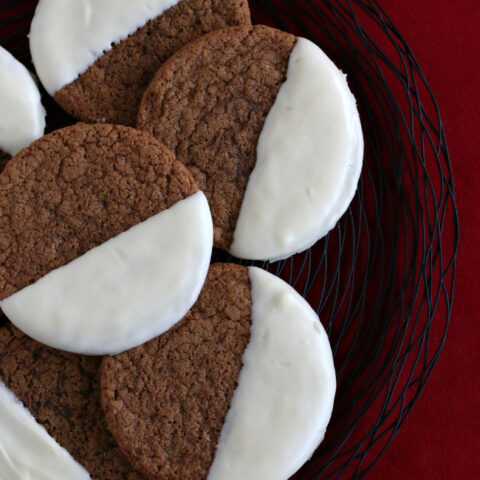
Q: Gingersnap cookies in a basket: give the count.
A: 6